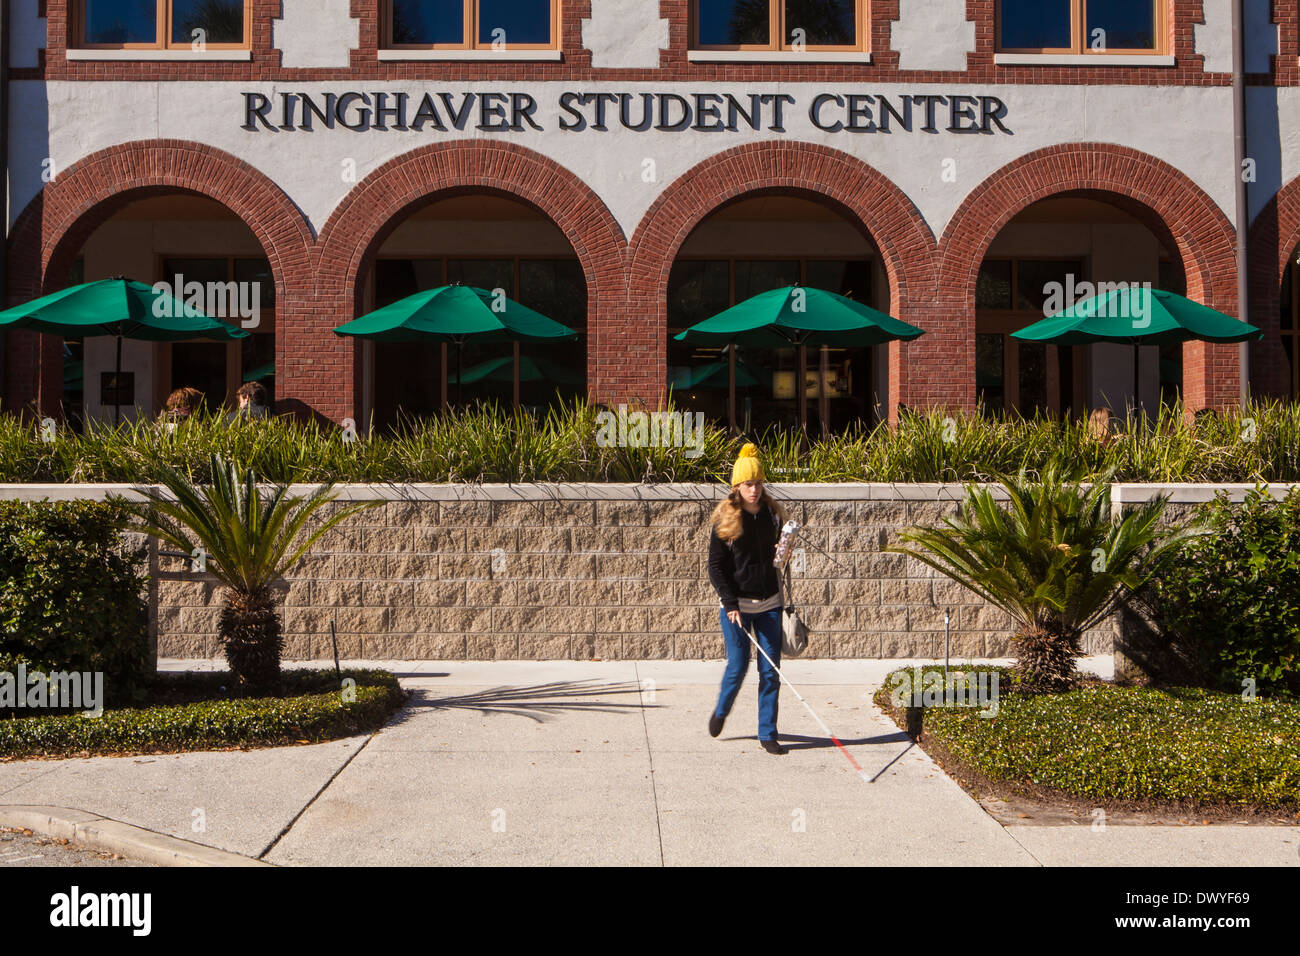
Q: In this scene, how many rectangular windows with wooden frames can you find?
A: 4